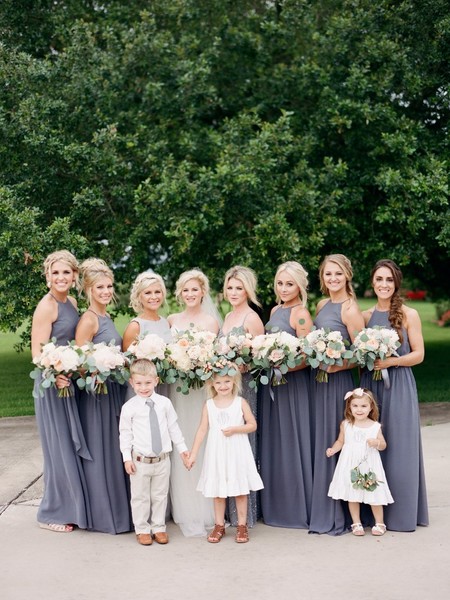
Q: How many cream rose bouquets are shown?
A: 8